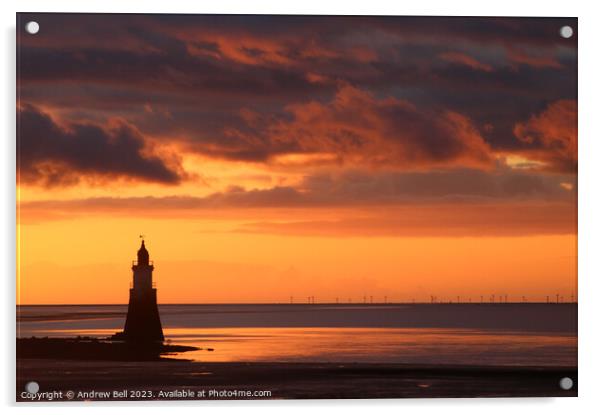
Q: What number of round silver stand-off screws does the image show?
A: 4